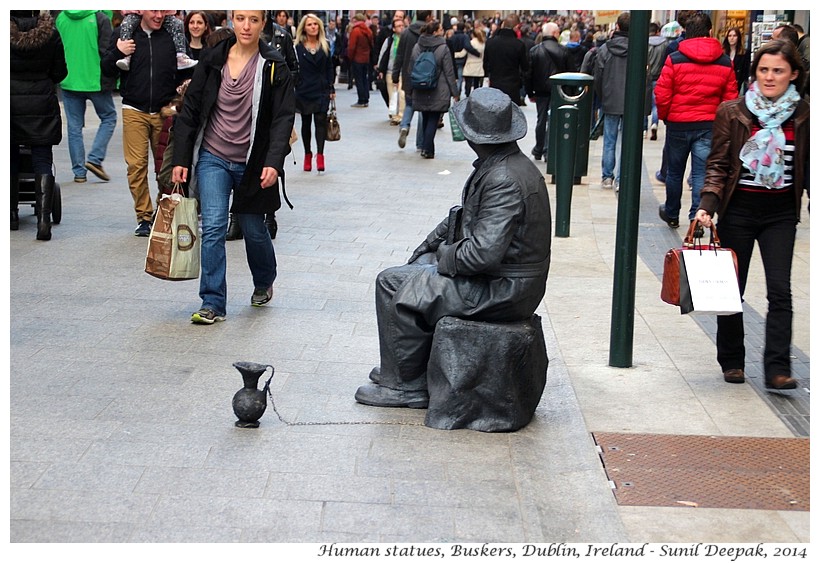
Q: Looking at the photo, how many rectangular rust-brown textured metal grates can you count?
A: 1